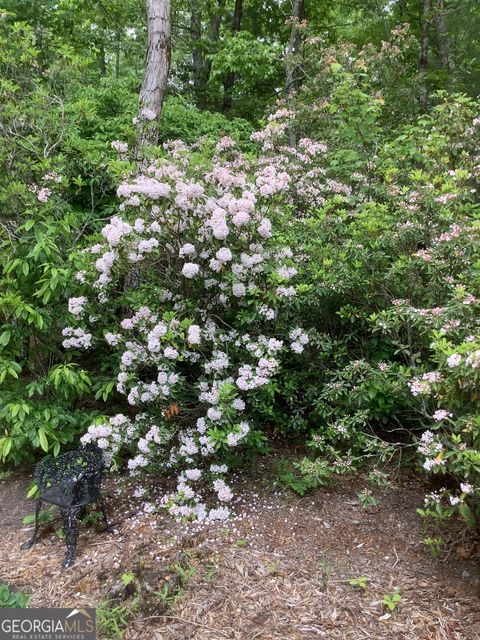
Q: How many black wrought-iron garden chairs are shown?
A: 1